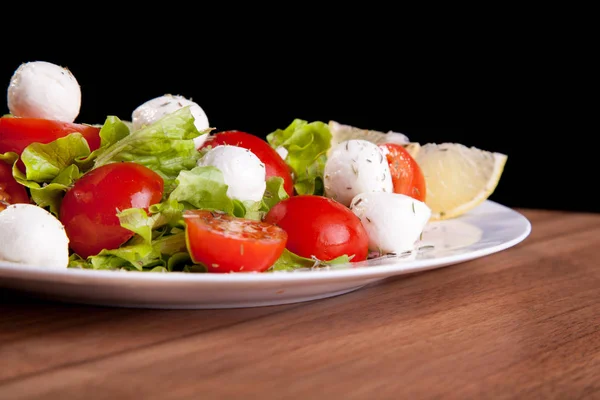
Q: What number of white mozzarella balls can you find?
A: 6